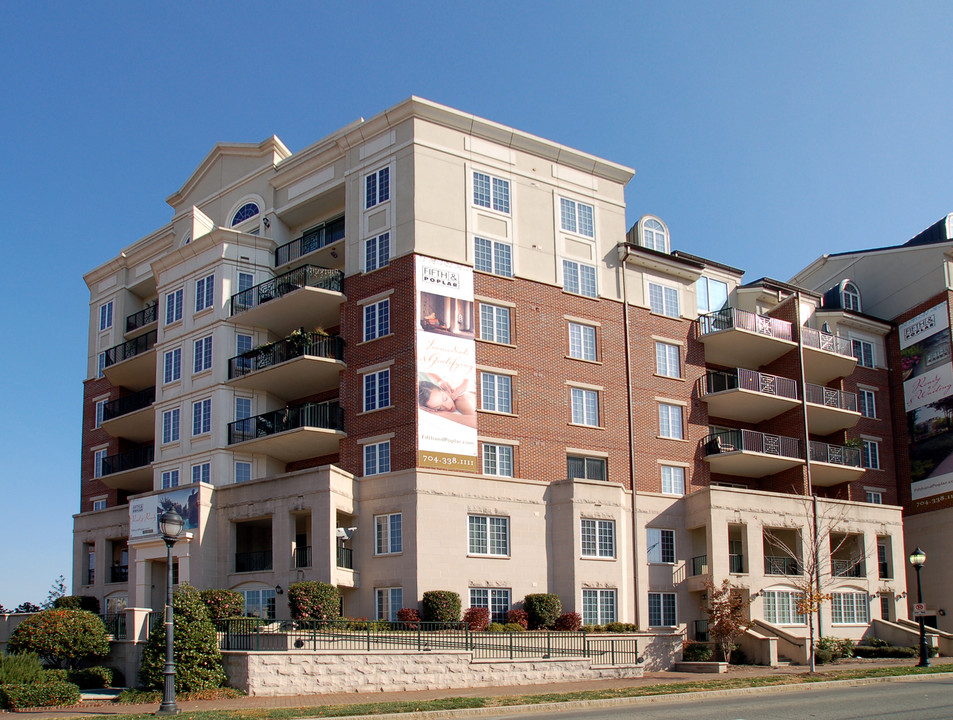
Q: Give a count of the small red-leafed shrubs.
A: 4